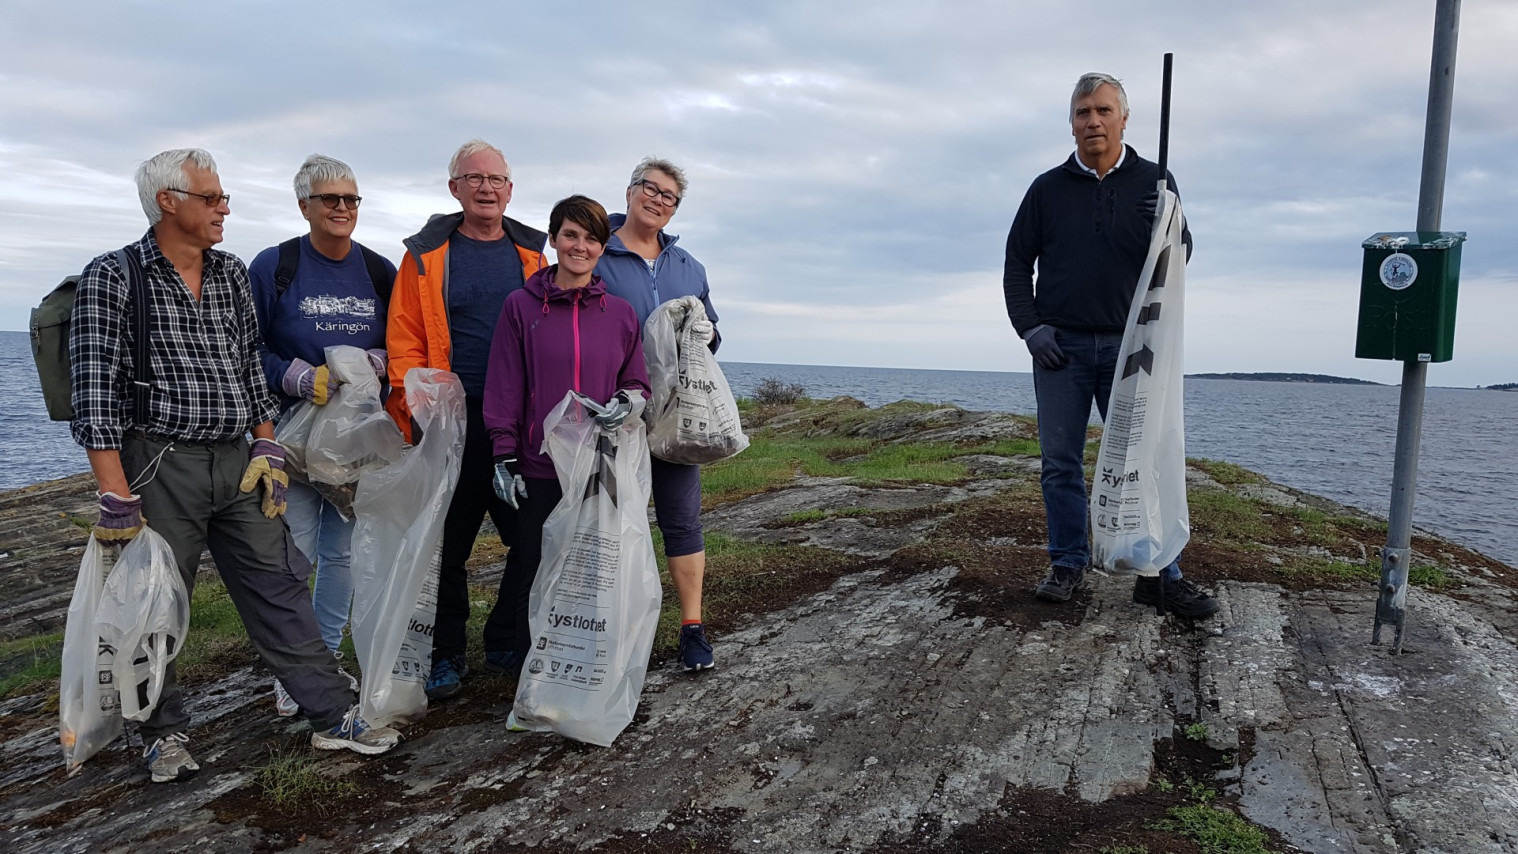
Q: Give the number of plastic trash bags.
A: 6